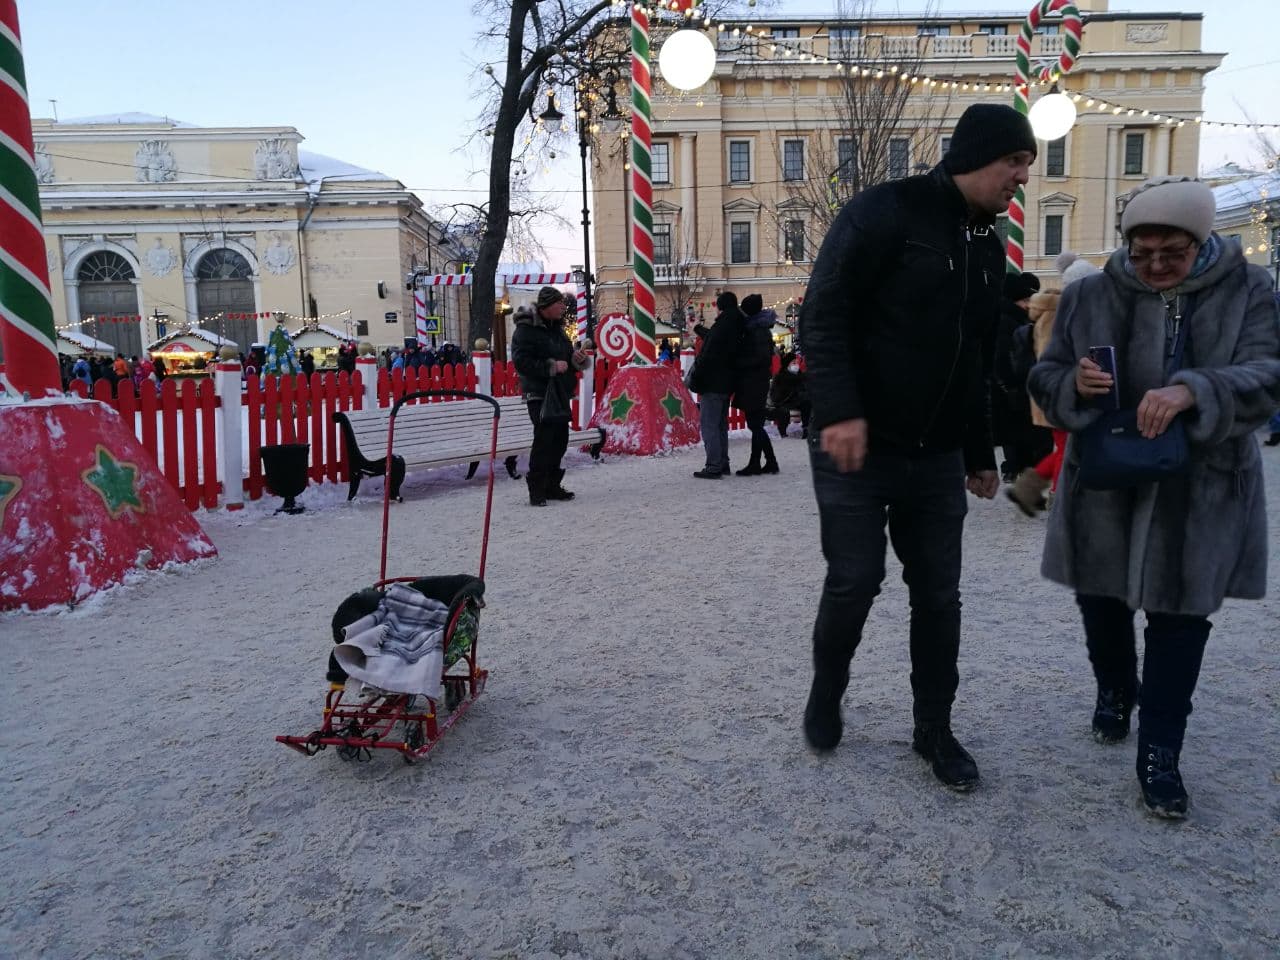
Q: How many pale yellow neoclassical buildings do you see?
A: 2